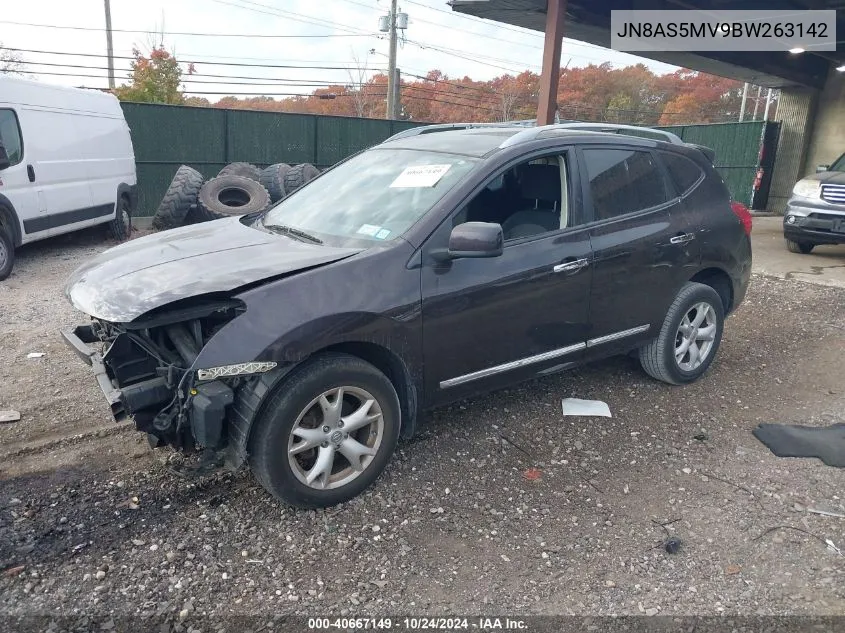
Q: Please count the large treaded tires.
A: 5